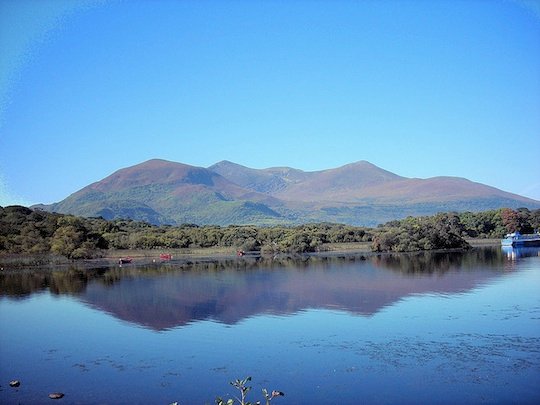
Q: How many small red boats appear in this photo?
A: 3